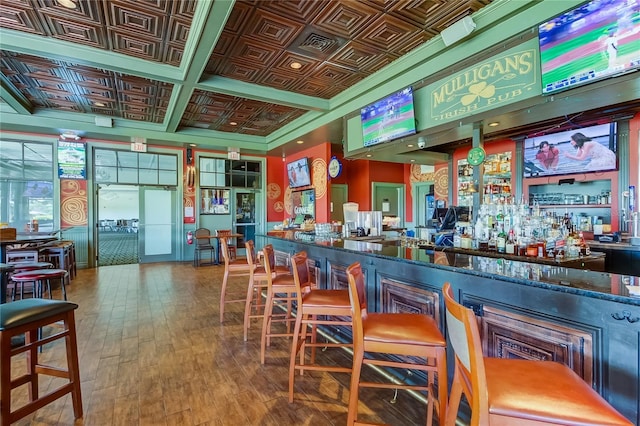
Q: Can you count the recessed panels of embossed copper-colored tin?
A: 4